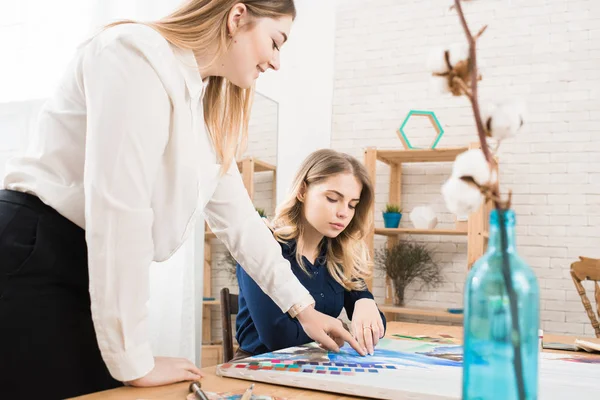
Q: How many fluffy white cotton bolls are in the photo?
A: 3